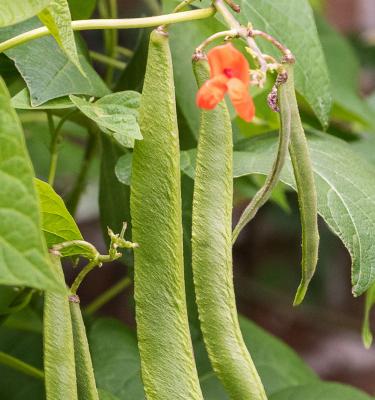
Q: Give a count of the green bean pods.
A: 6